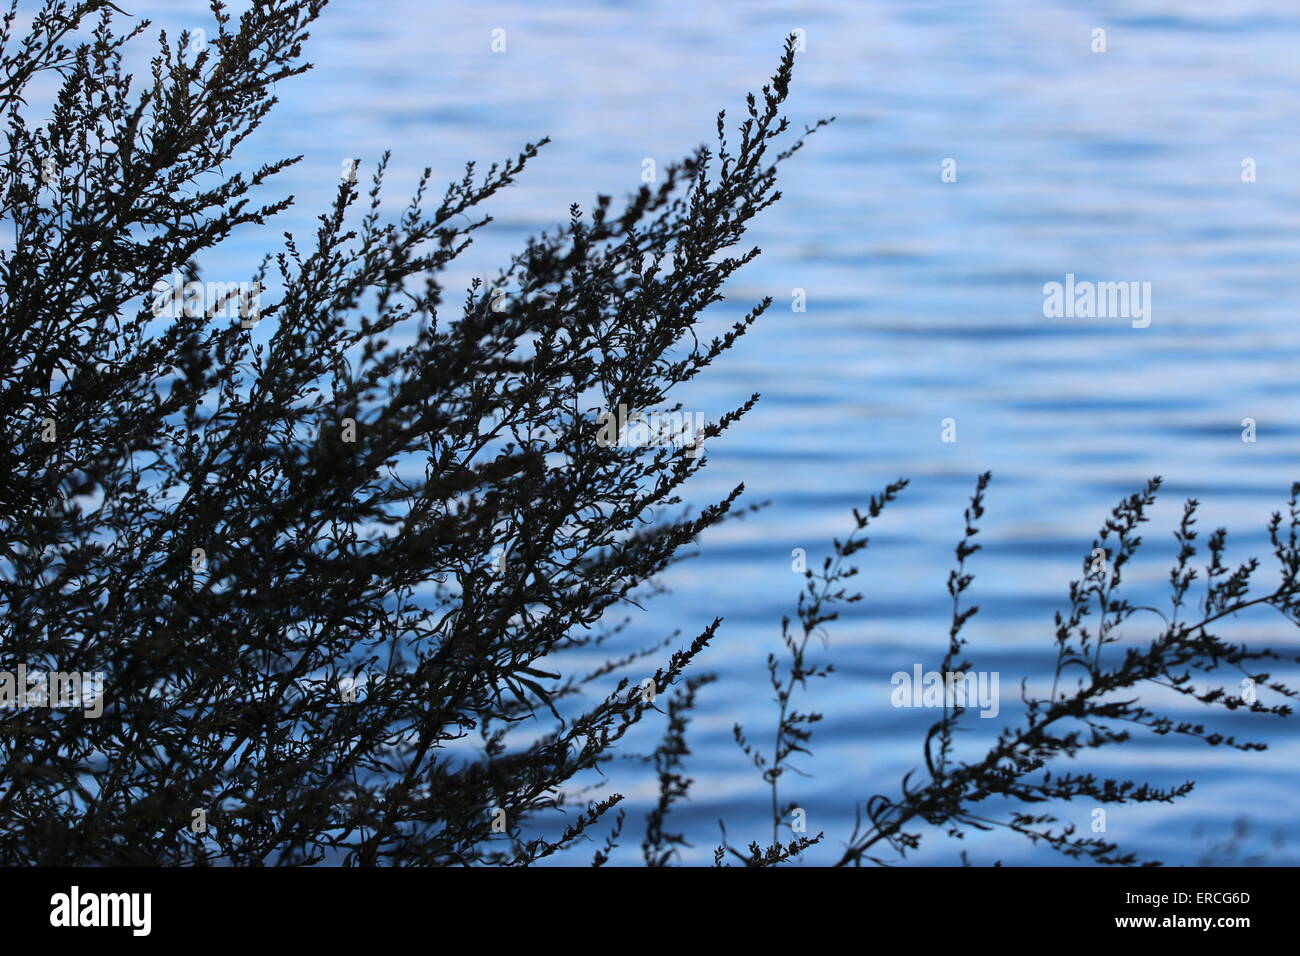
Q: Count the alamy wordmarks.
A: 6